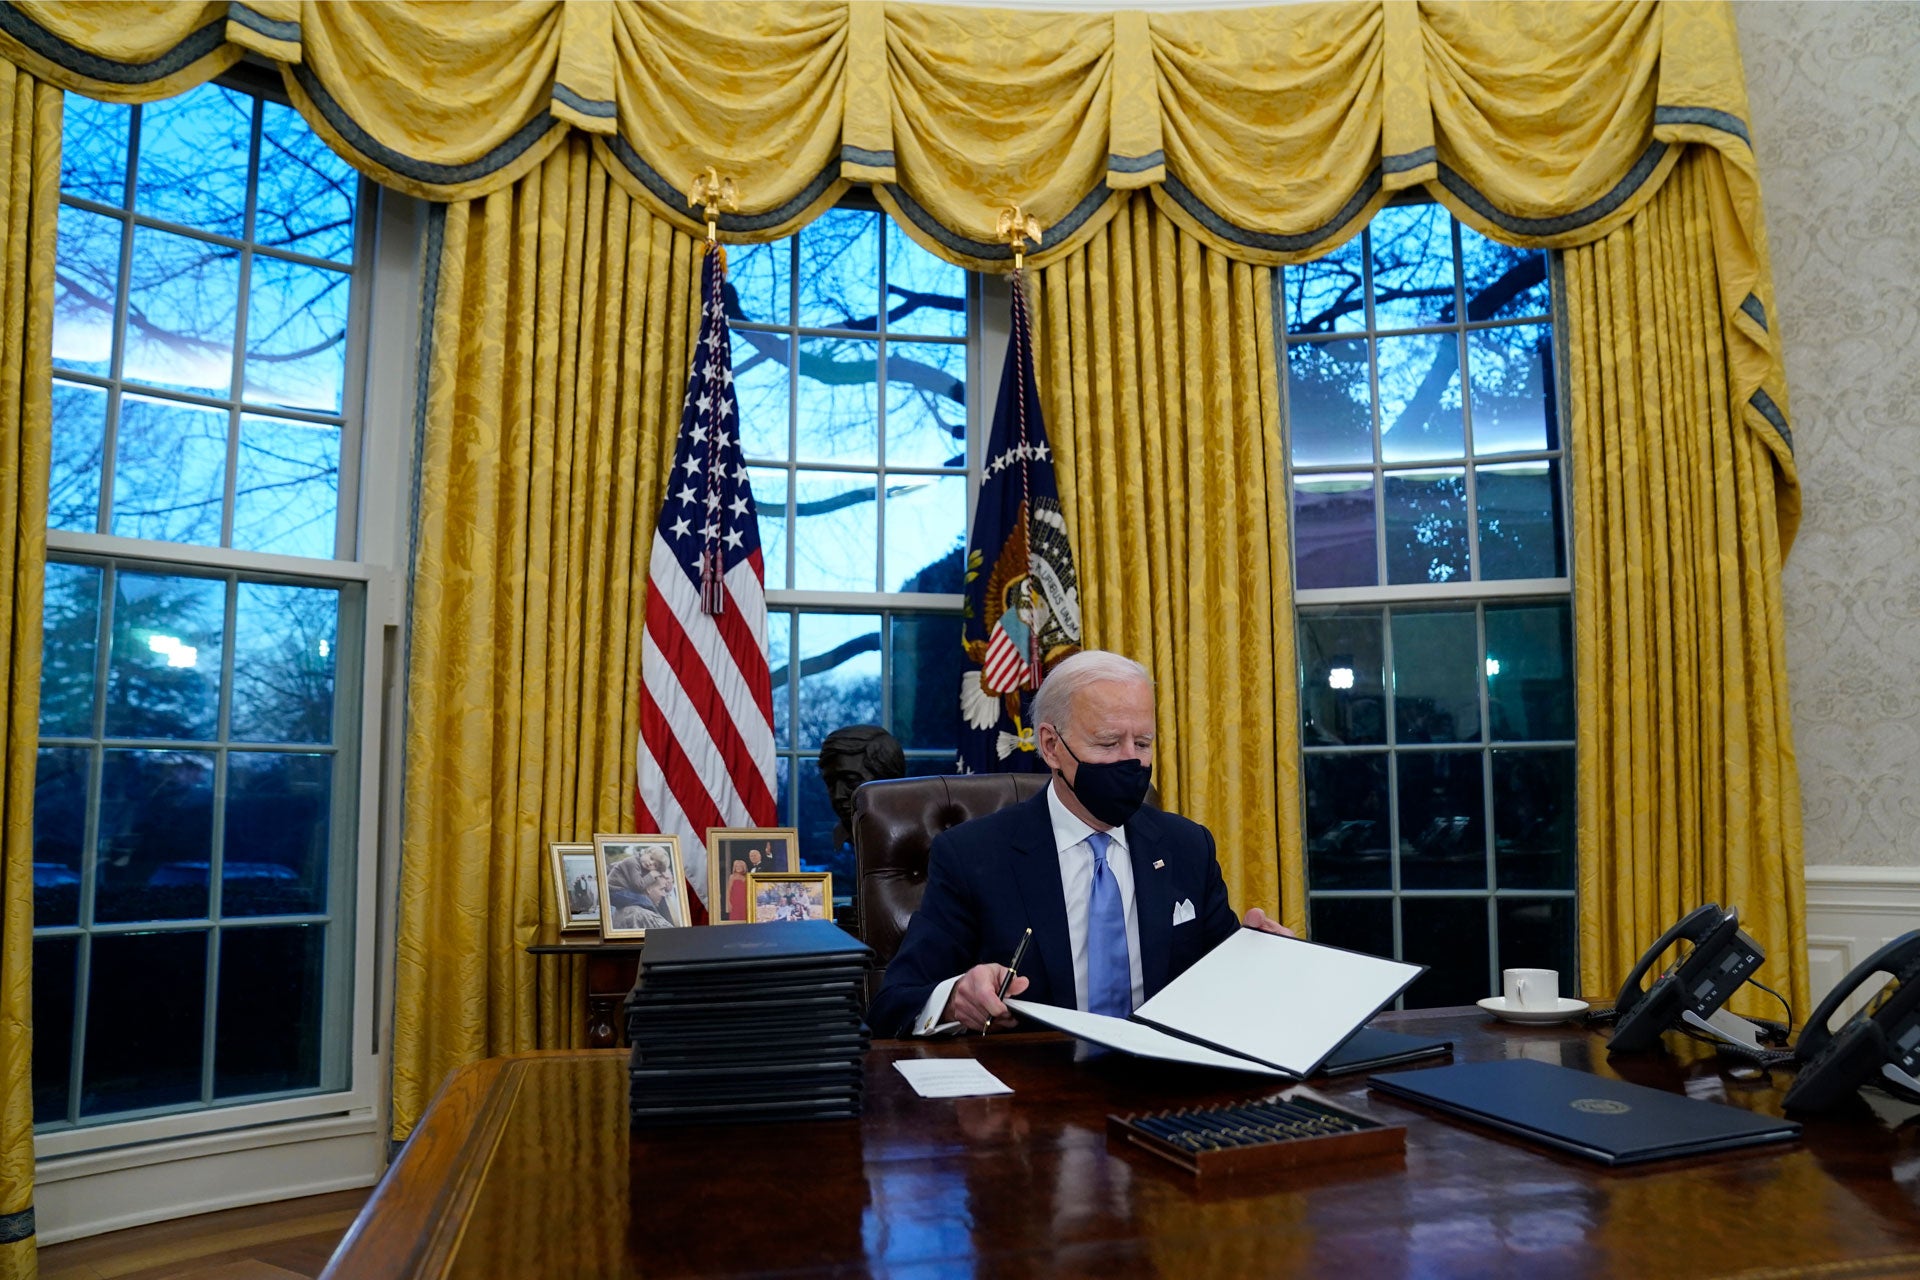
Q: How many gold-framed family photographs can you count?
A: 4